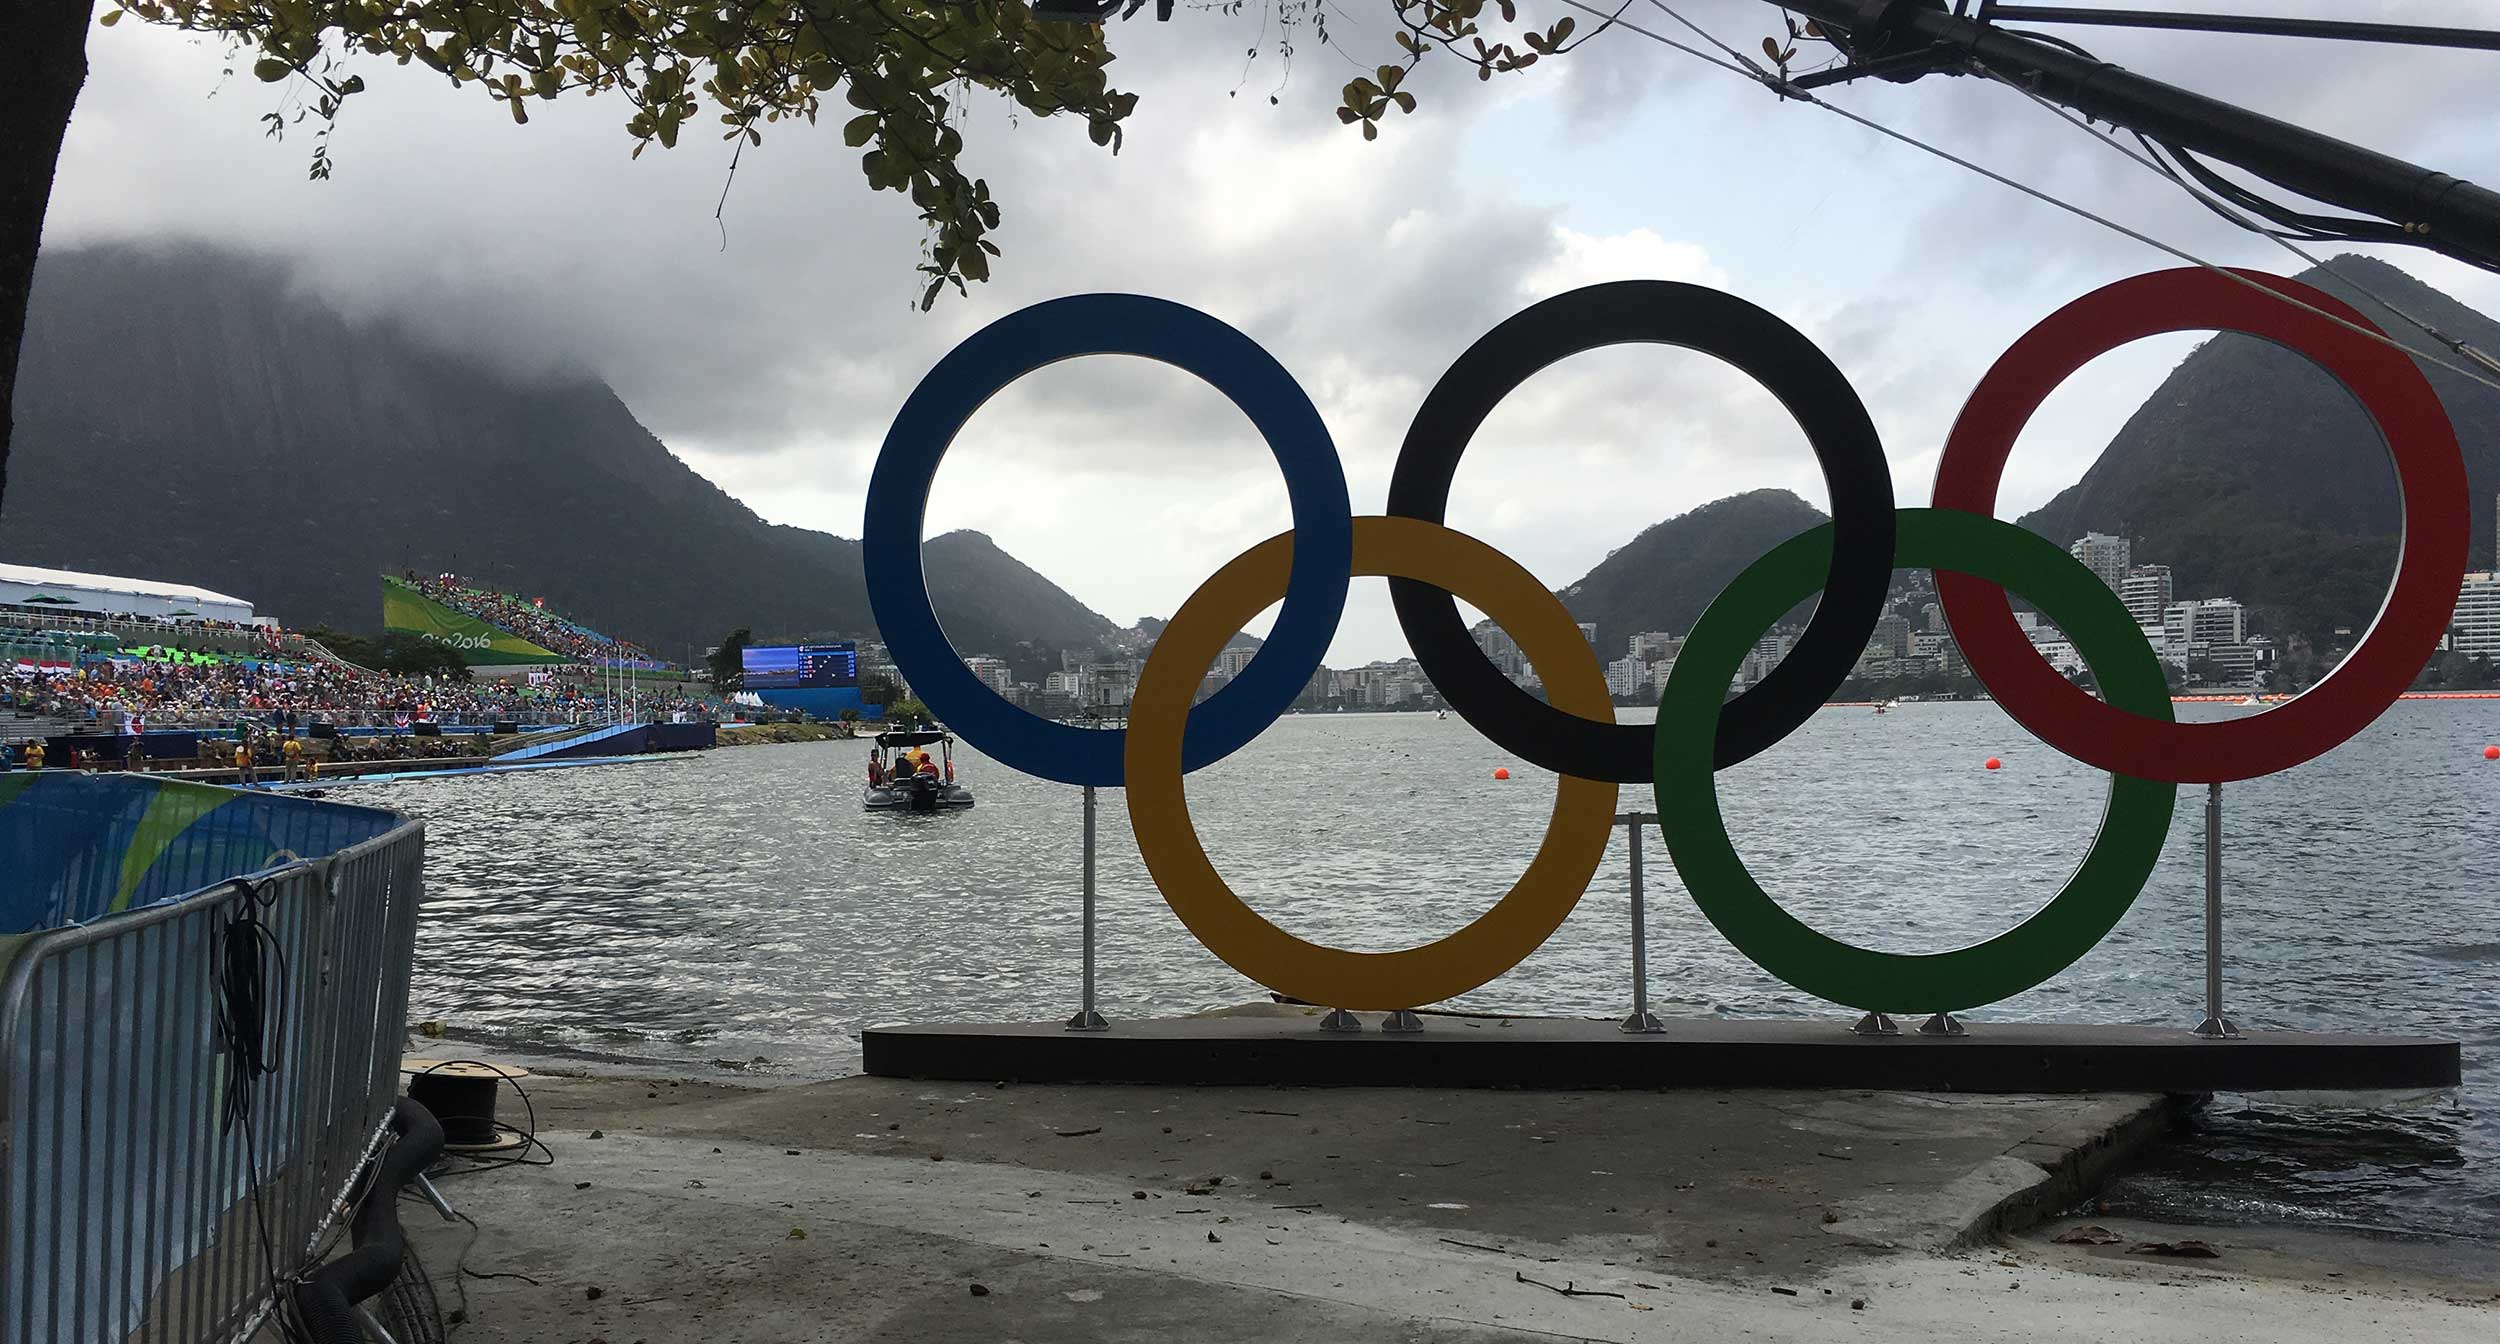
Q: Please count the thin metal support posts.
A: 3